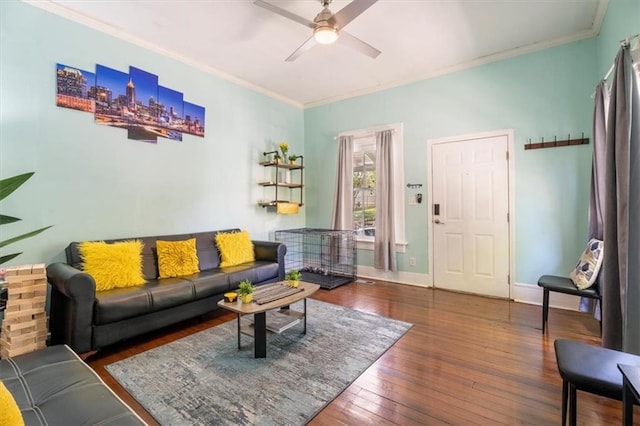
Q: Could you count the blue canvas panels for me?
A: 5